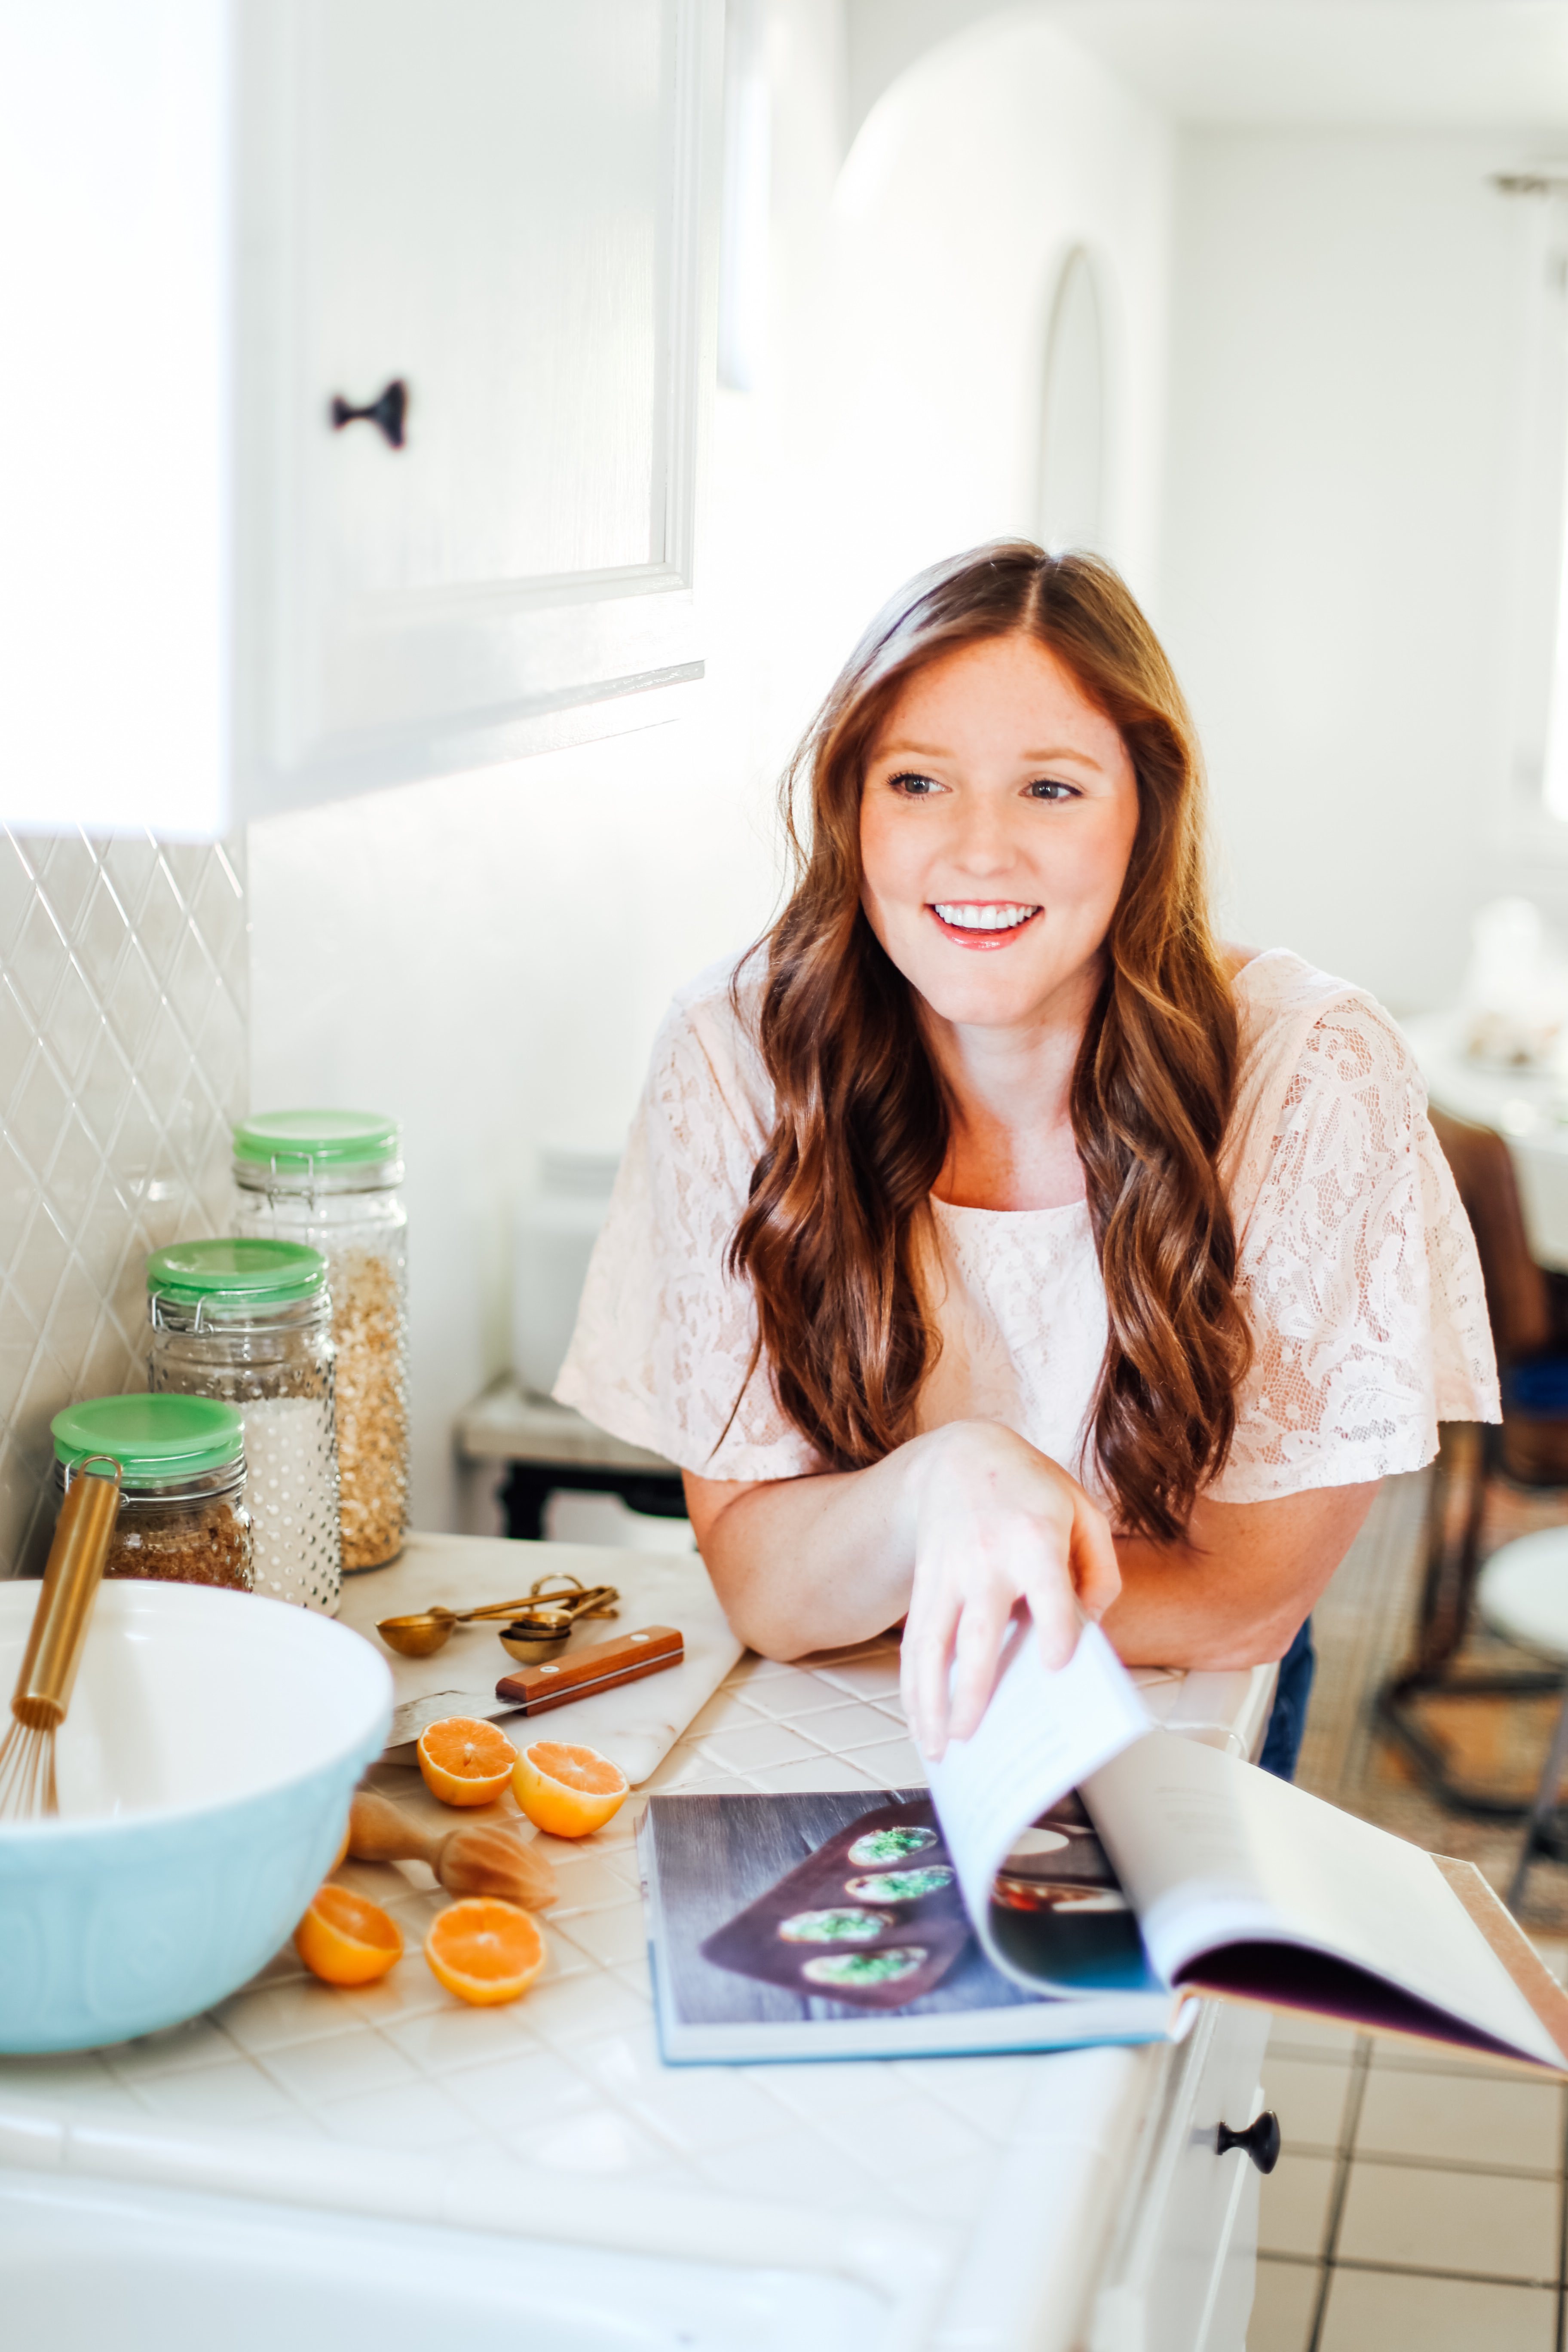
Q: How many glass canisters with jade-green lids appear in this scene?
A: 3